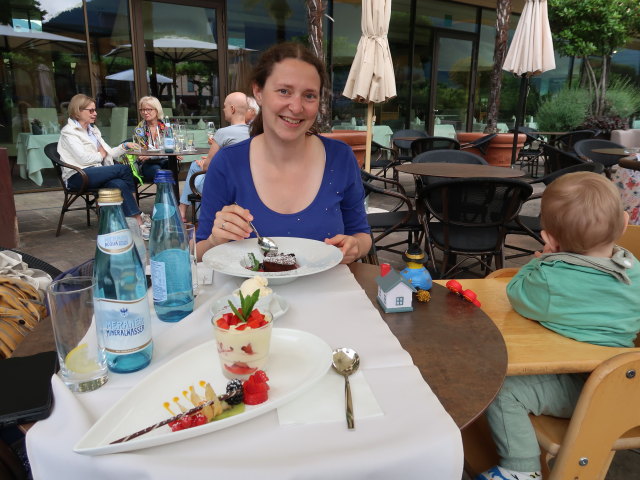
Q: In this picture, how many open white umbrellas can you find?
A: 3